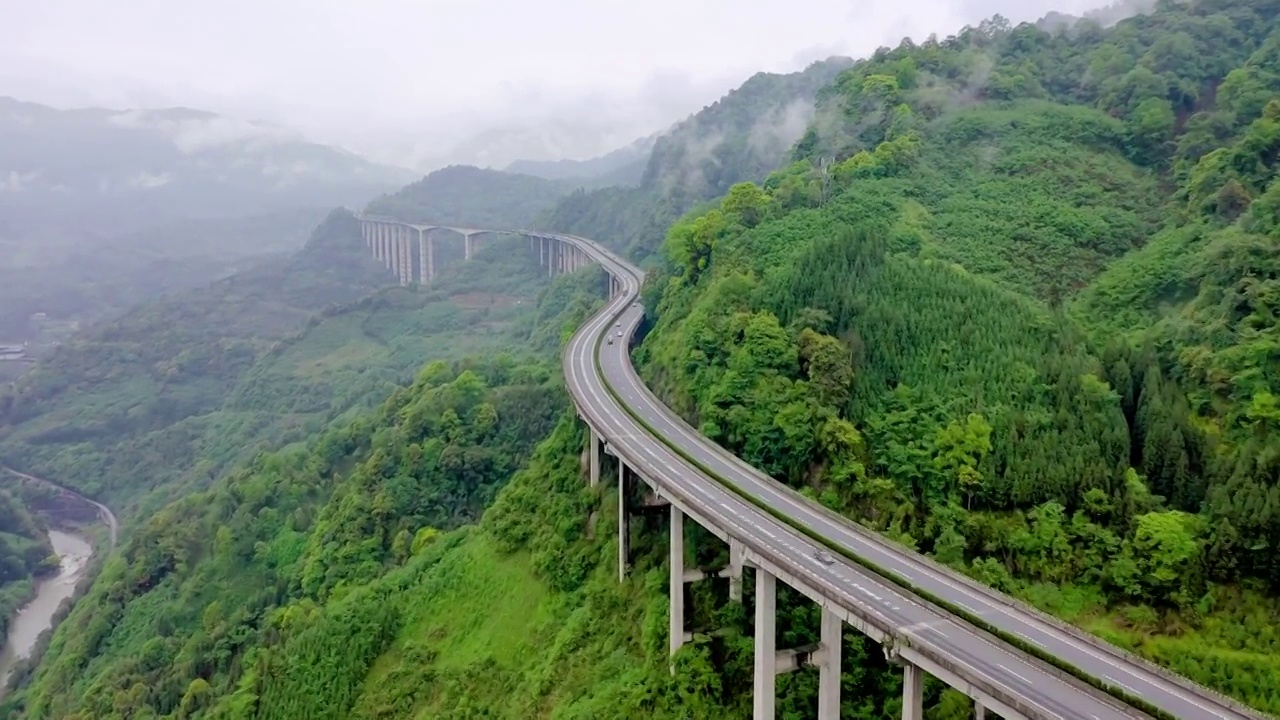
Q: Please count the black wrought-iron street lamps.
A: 0